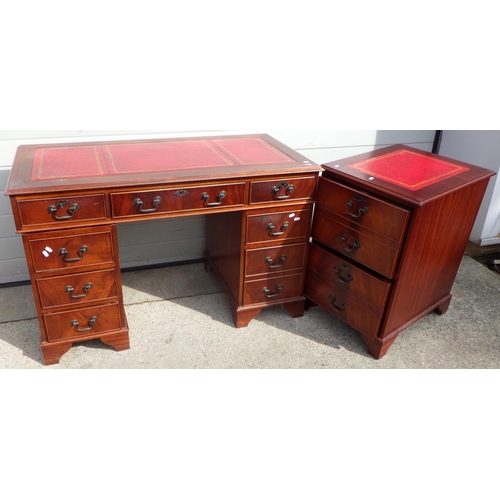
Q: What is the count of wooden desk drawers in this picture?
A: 9